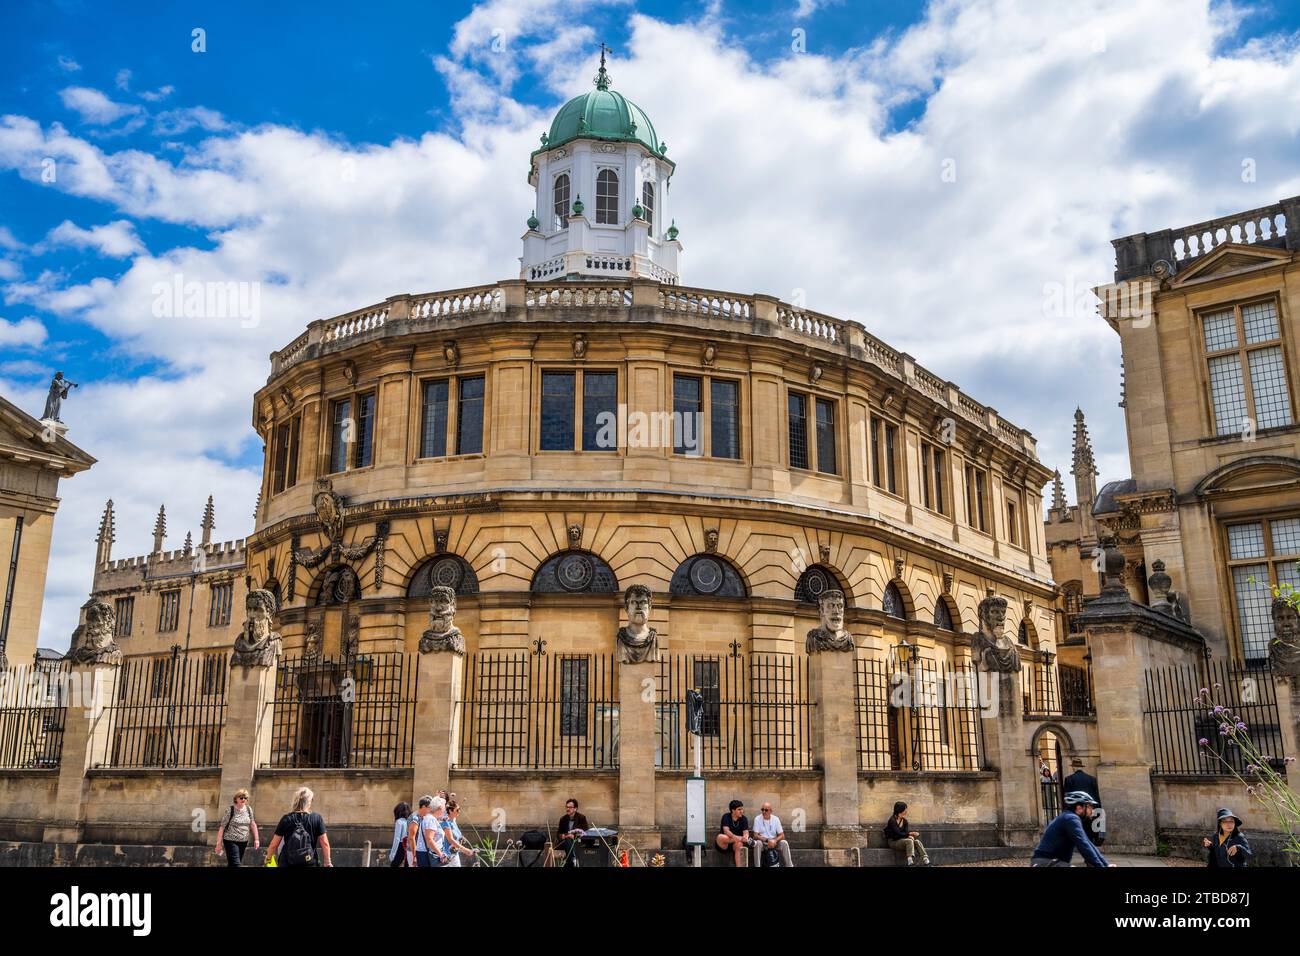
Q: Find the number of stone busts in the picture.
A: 7